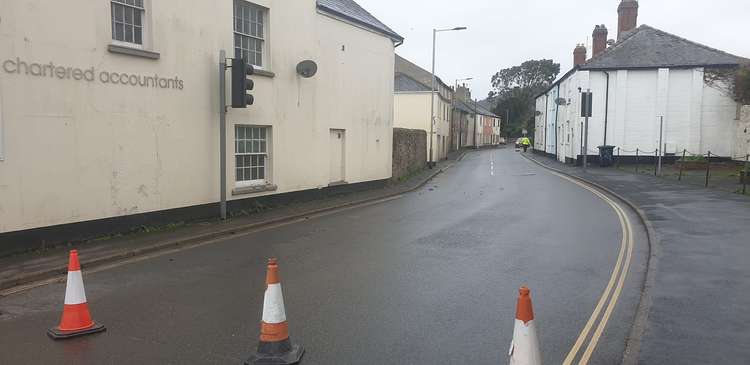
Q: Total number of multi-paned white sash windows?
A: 3